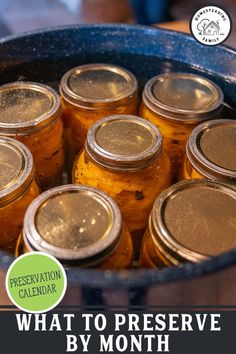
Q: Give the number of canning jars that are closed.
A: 8